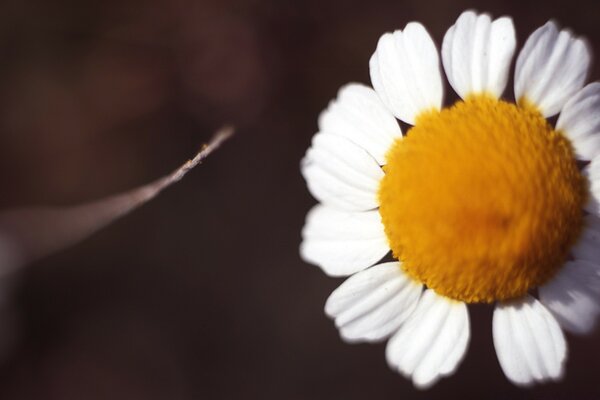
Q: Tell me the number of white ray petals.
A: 13